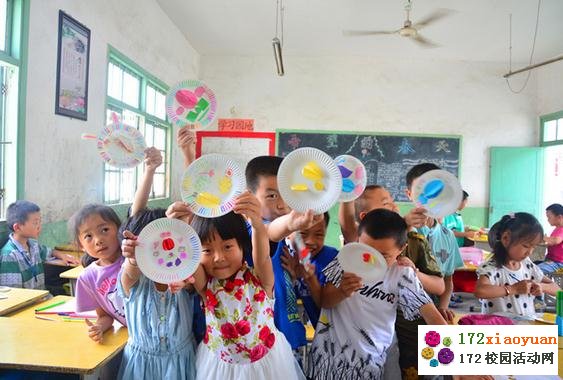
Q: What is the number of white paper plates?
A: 8